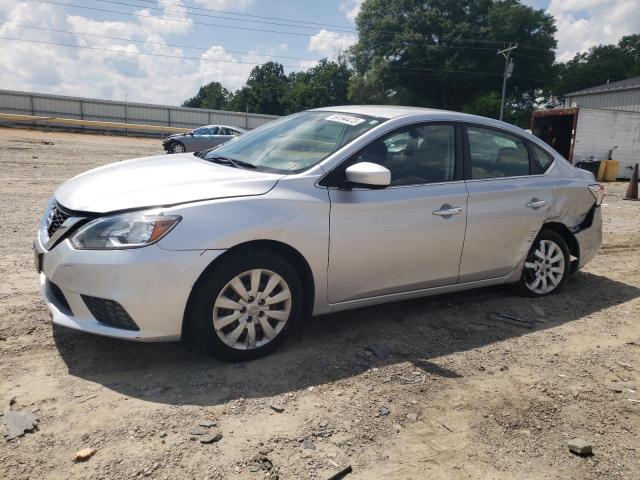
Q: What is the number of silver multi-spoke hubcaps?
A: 2